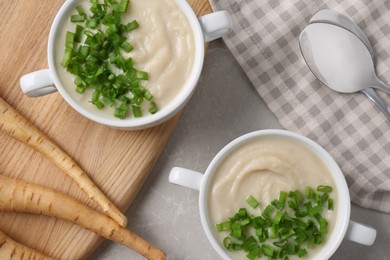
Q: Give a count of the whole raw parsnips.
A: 3